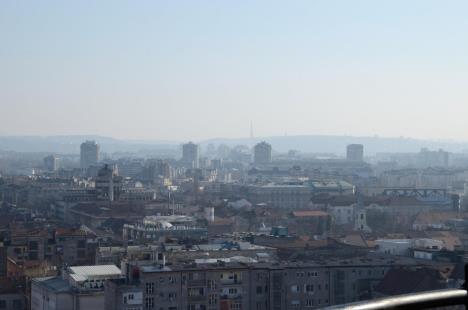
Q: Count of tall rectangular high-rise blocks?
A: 4